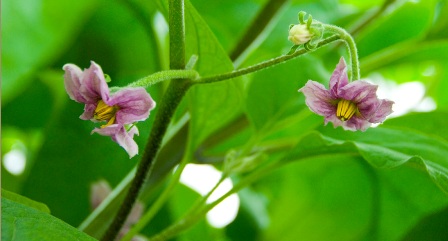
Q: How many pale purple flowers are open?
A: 2